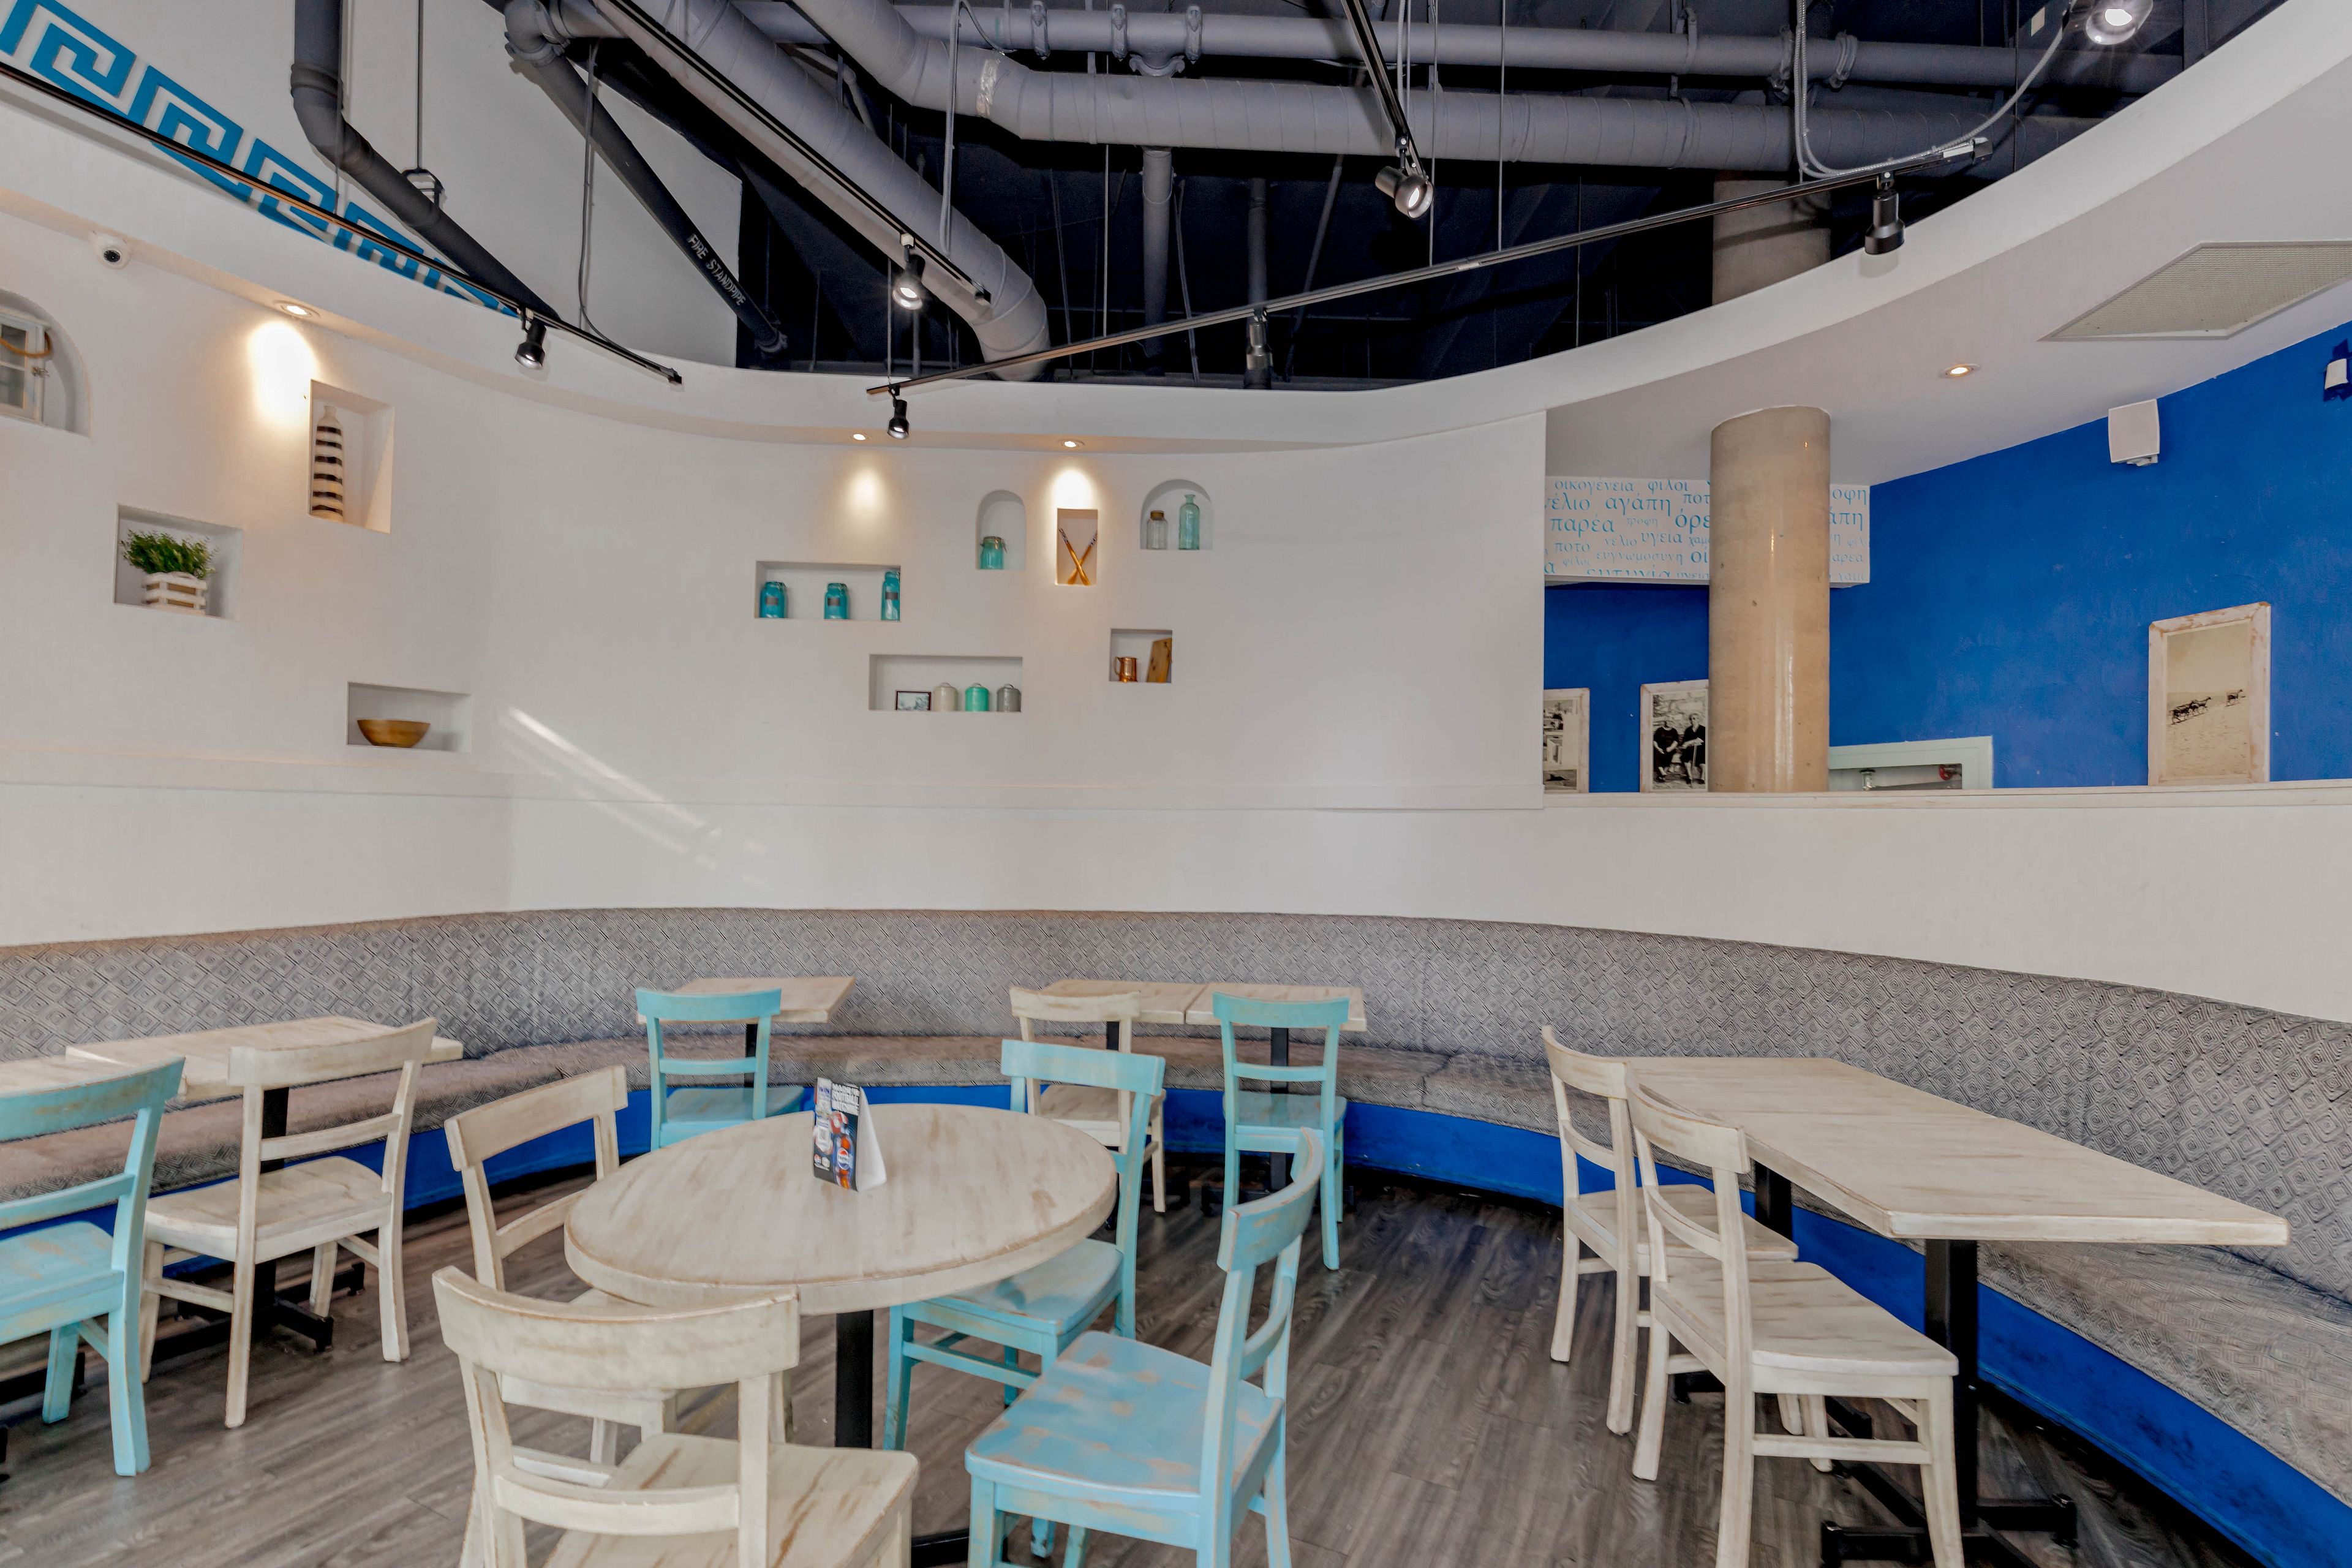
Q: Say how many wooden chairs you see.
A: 11